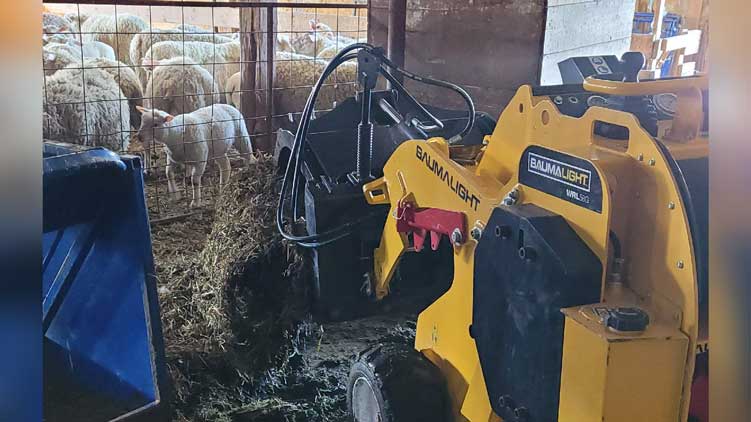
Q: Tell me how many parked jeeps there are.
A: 0